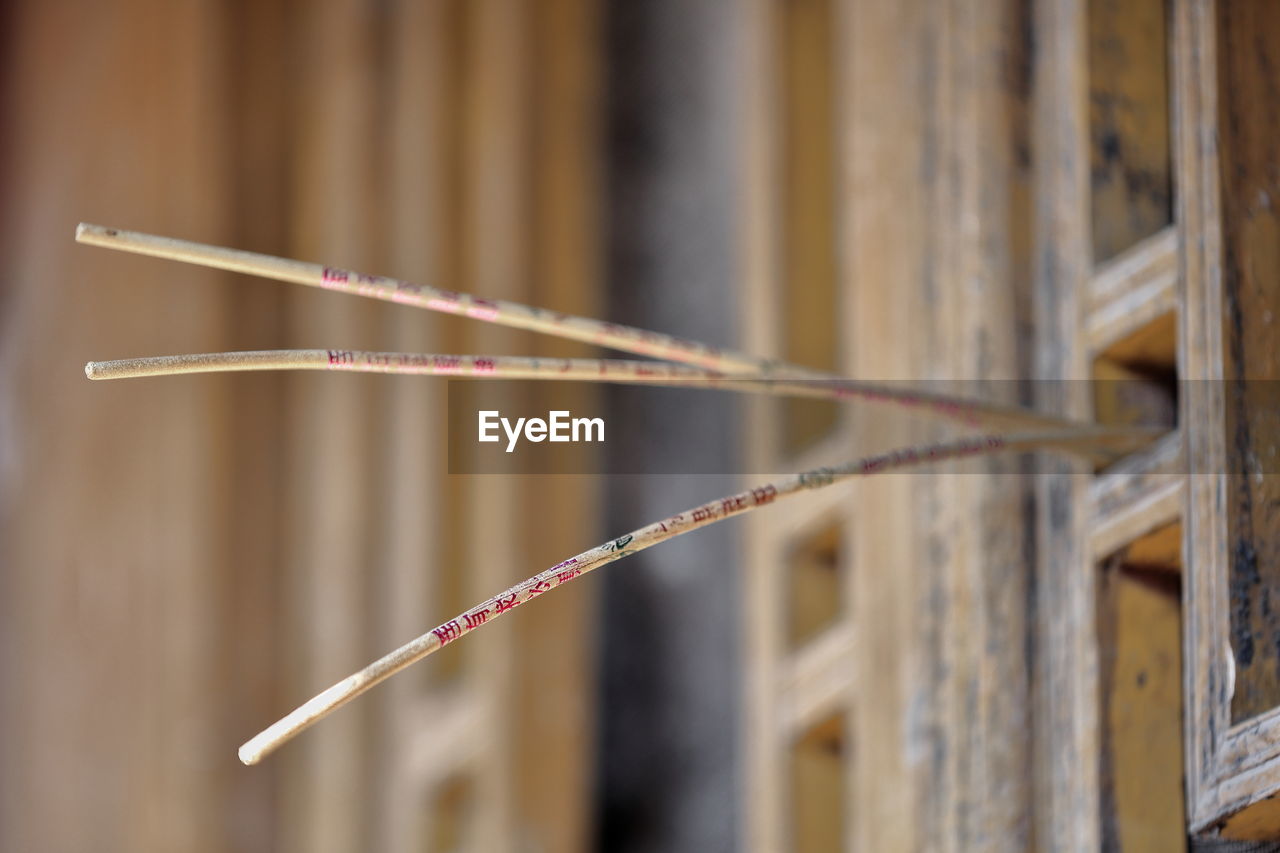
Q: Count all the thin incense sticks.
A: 3